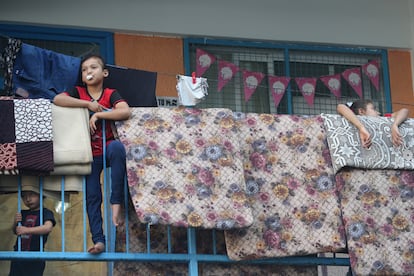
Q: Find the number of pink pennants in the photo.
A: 8